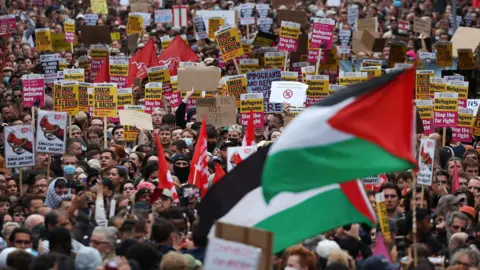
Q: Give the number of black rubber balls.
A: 0